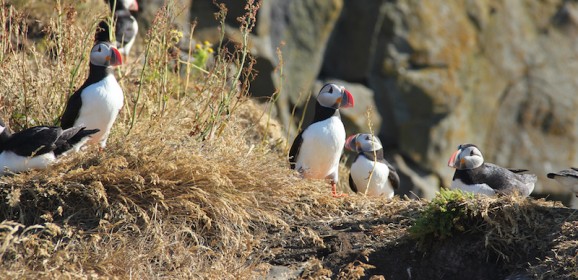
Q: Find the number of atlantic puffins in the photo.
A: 7